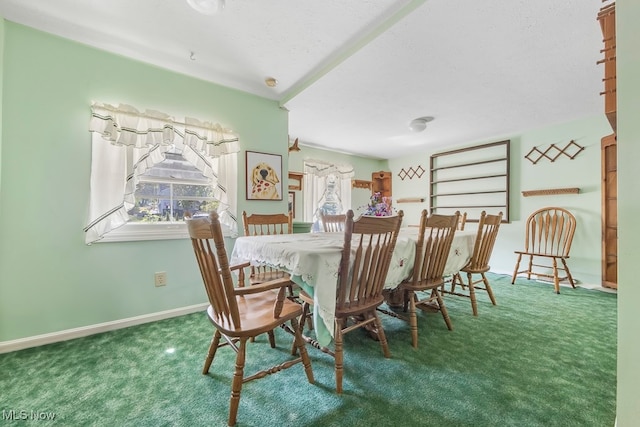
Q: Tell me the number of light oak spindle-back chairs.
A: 8